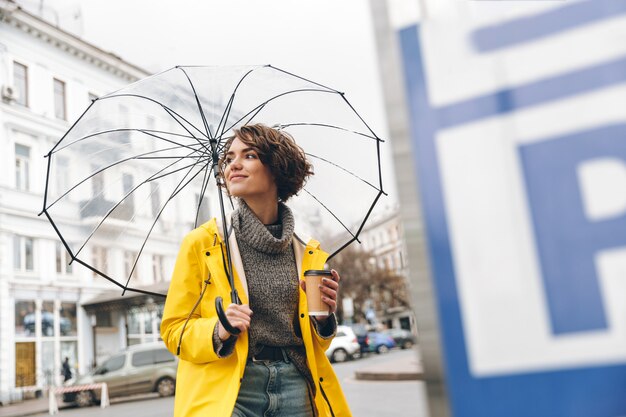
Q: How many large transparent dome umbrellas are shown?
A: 1